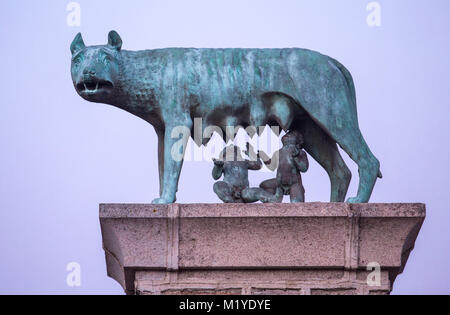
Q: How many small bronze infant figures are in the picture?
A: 2